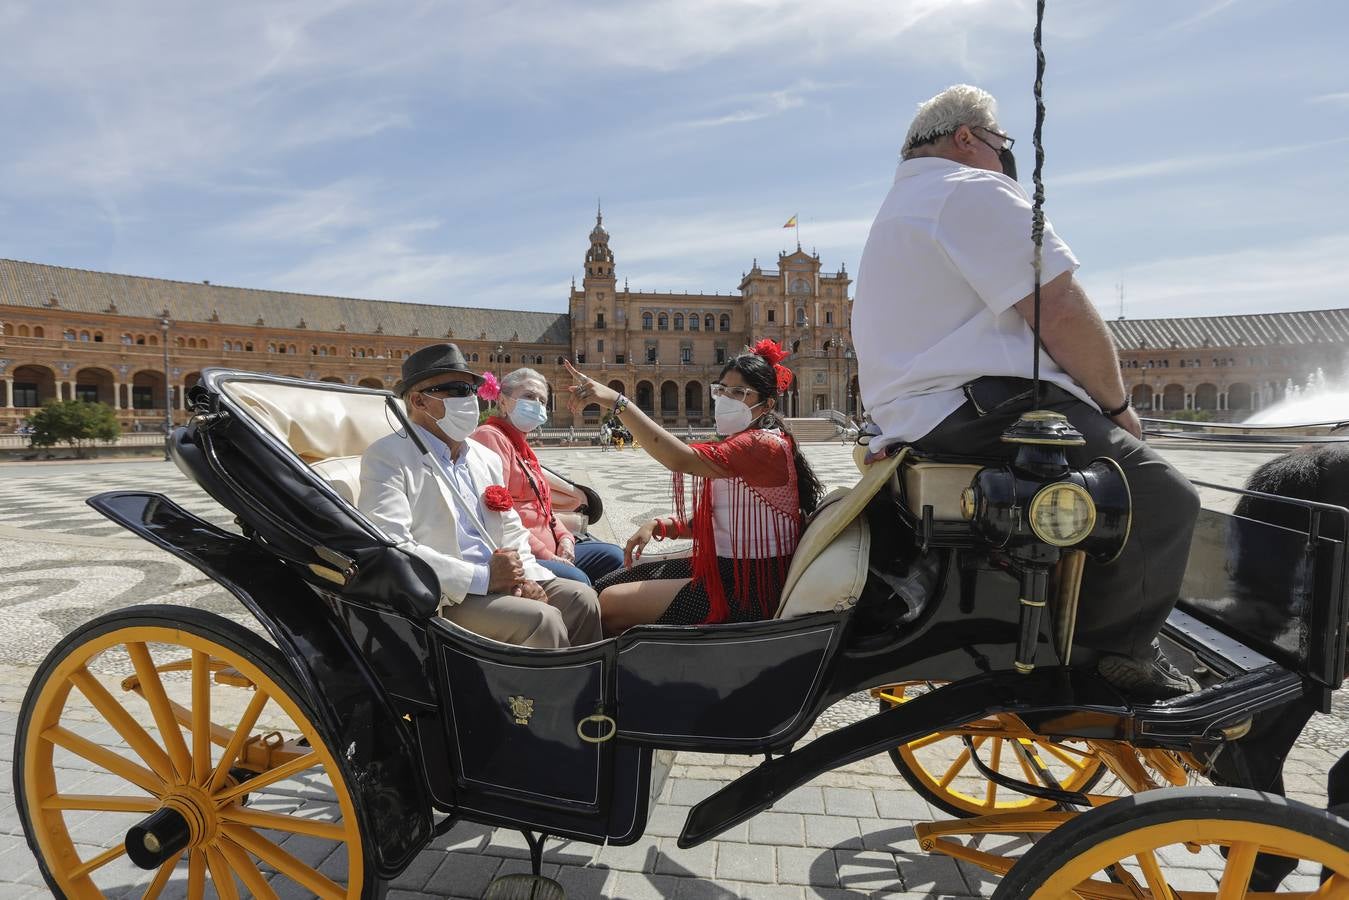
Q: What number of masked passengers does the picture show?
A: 3